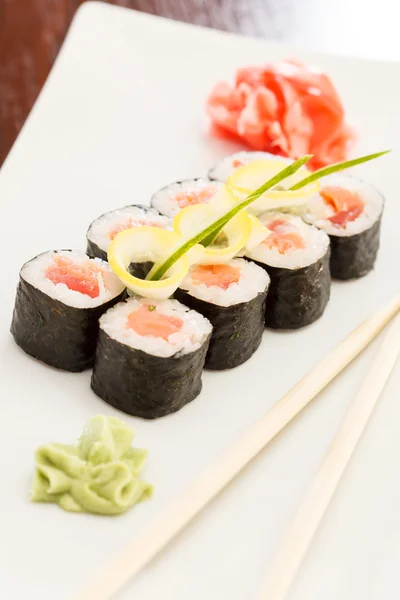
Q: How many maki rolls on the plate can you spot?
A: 8